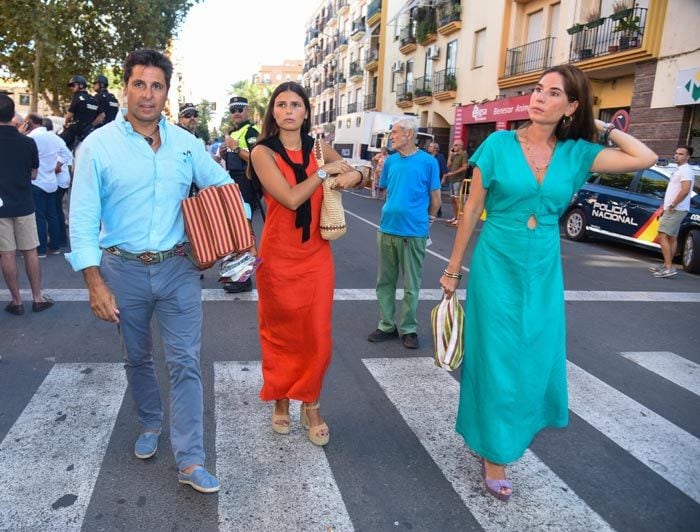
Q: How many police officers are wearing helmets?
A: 2